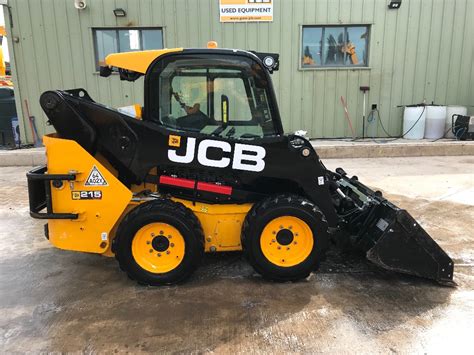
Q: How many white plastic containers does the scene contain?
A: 3